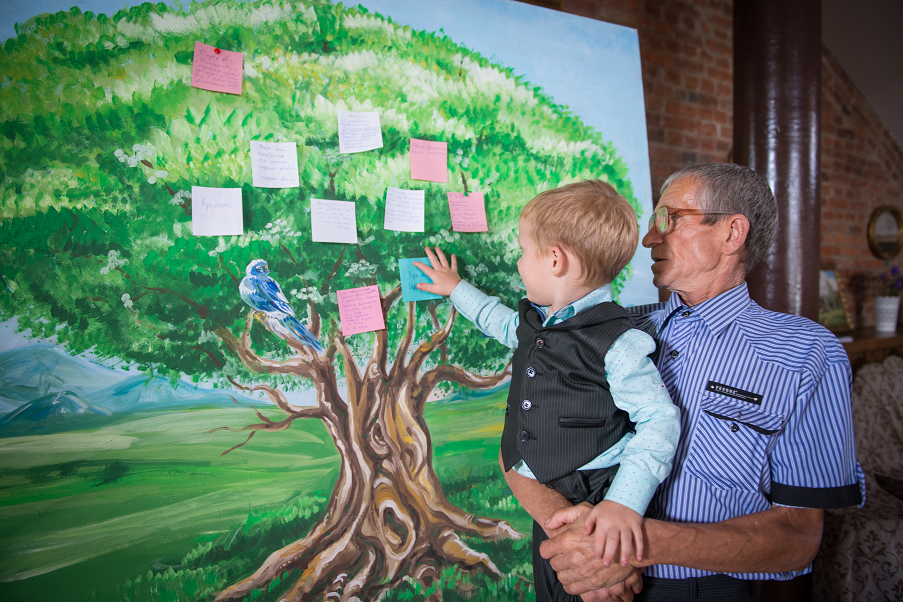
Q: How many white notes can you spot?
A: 5